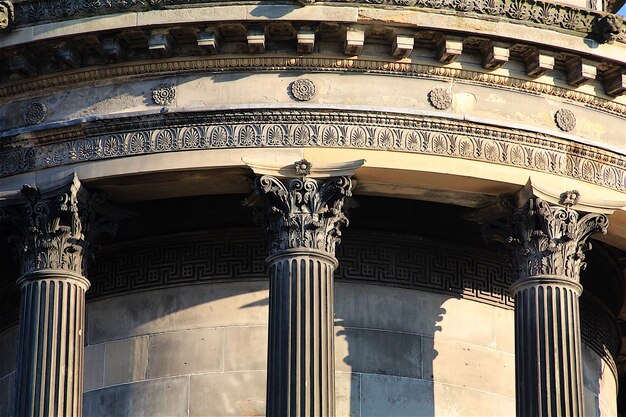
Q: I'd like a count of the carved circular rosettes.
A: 5